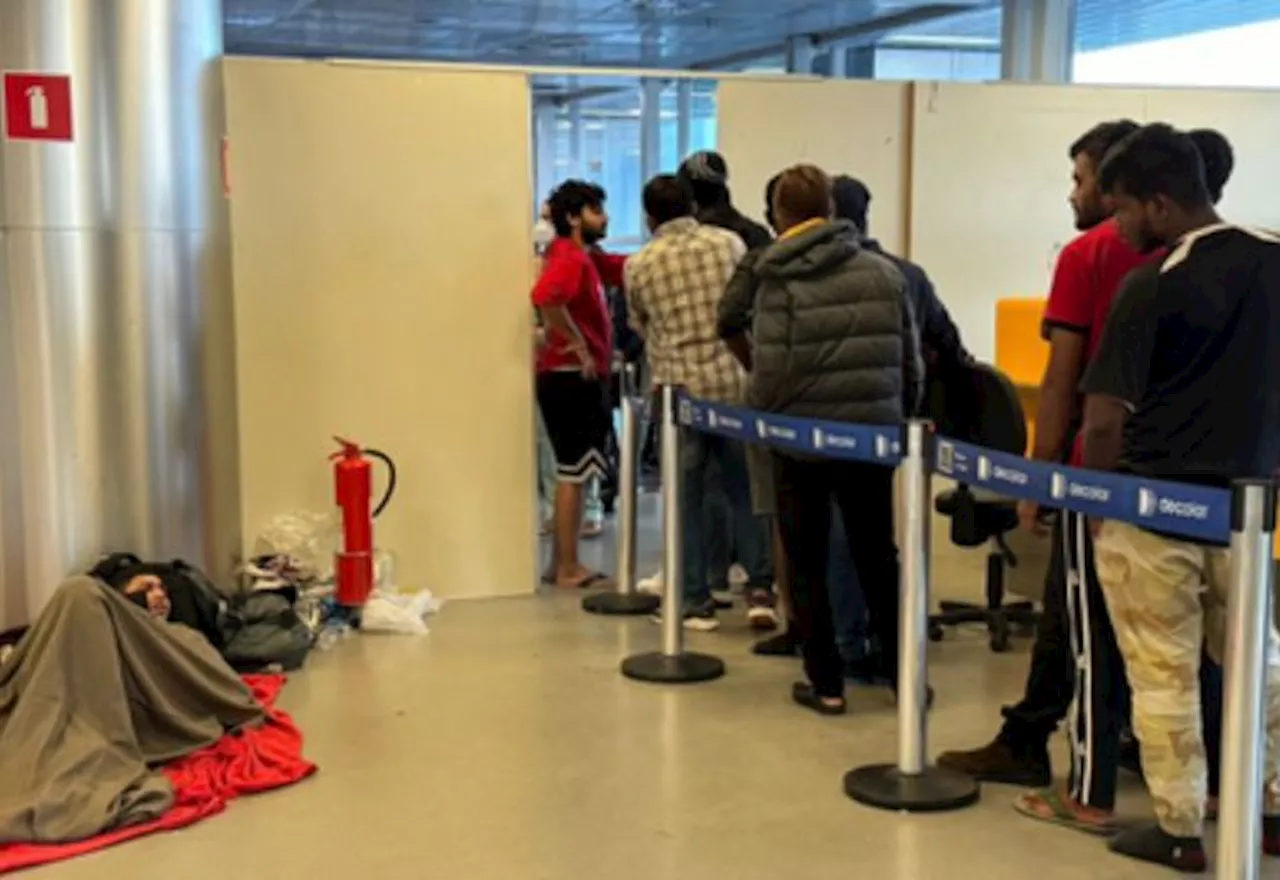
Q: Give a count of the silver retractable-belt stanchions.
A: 4